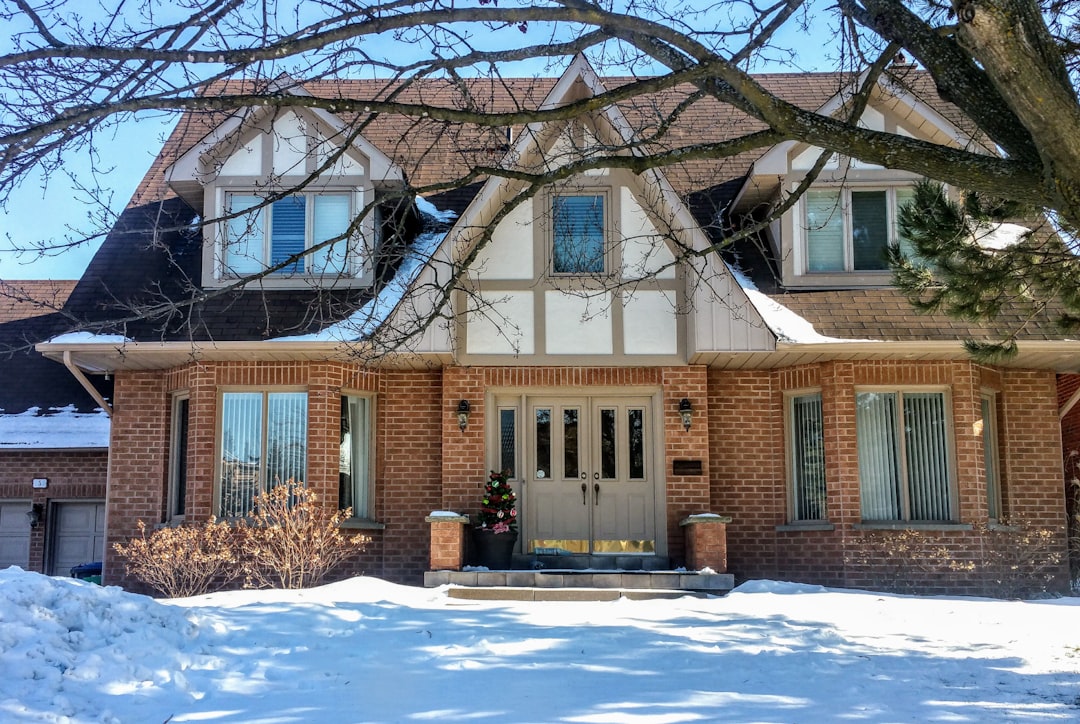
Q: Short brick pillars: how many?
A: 2